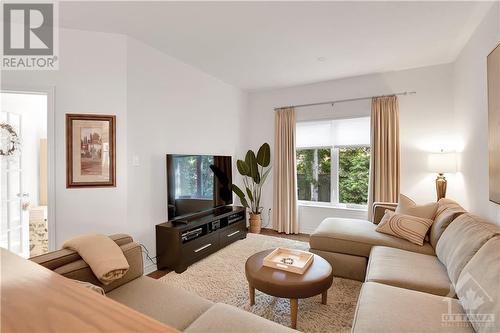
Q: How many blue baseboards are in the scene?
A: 0